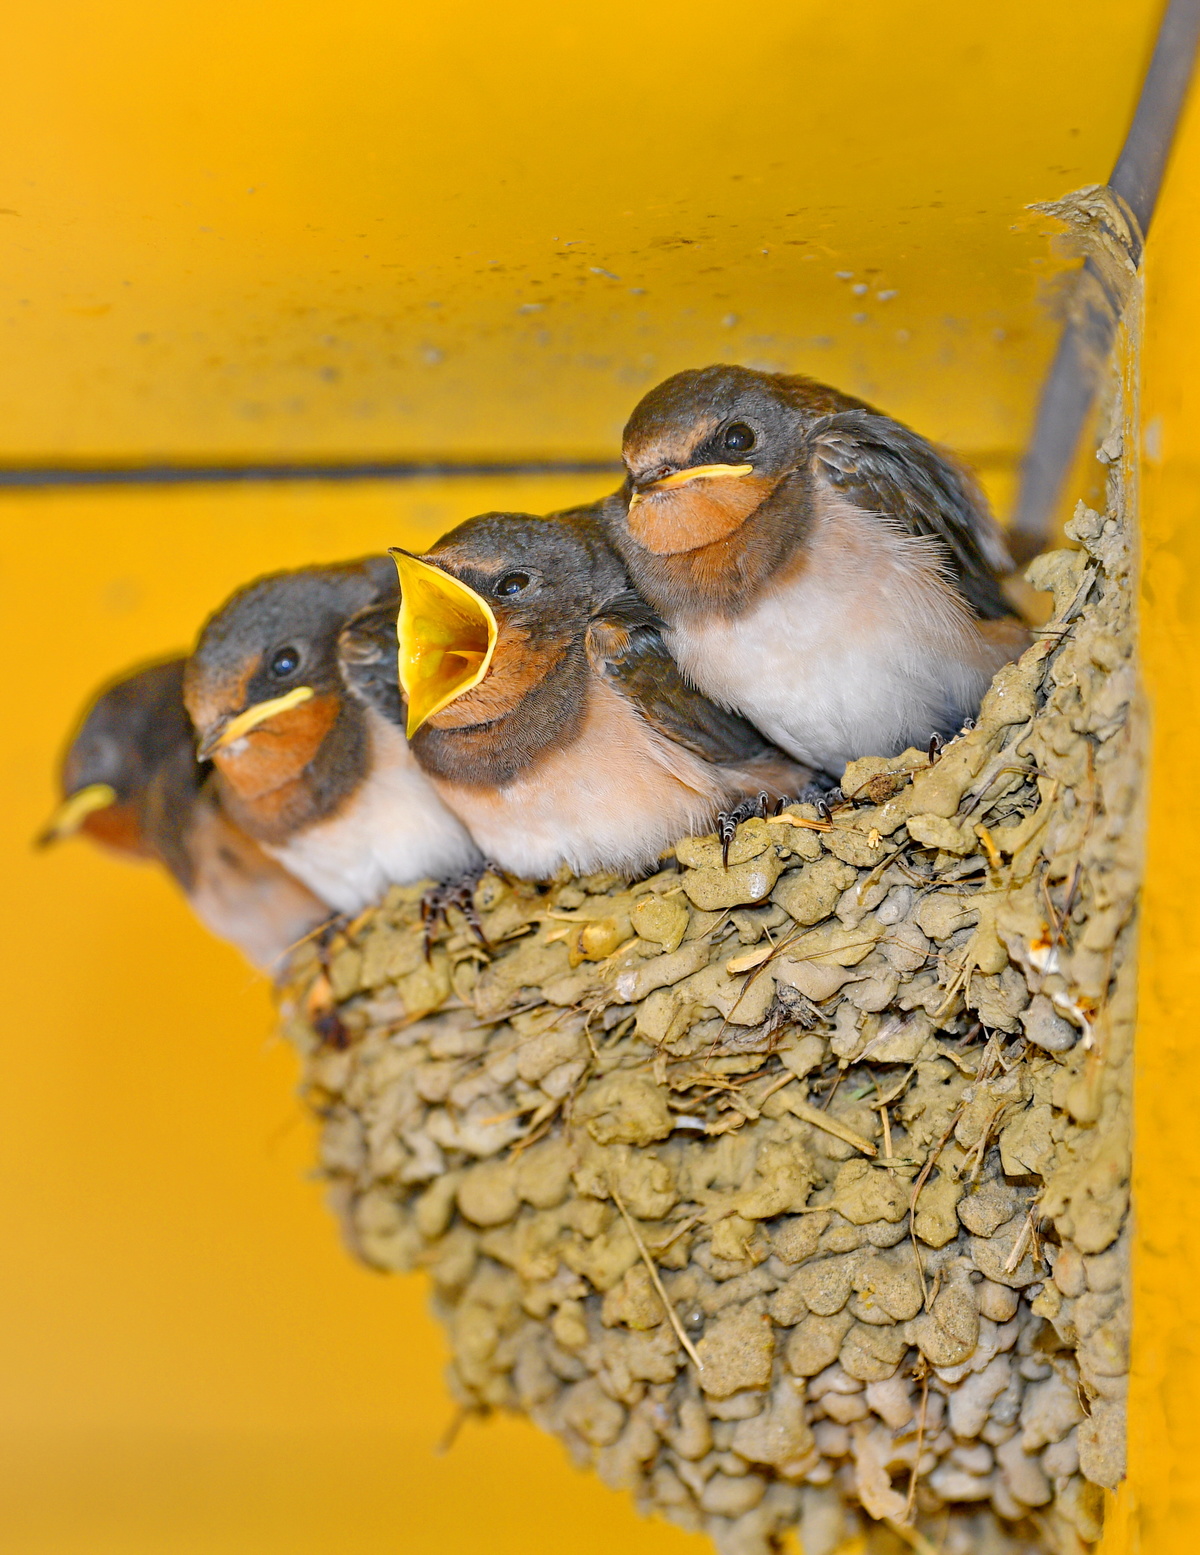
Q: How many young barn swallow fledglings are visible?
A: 4